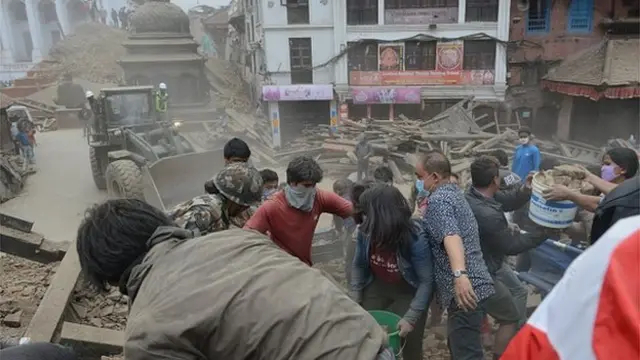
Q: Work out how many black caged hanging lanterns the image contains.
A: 0